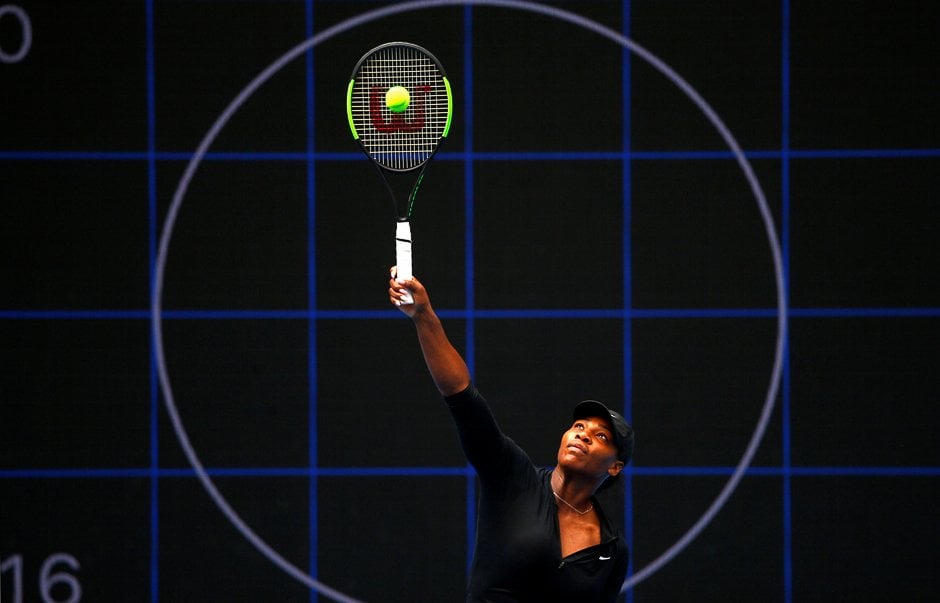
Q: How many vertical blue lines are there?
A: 5